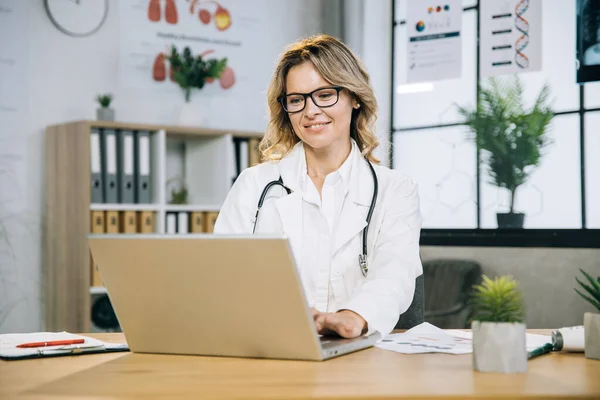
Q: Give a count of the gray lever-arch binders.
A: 4